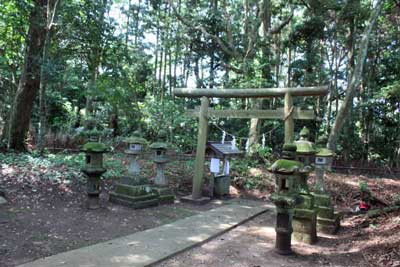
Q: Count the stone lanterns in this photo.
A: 6